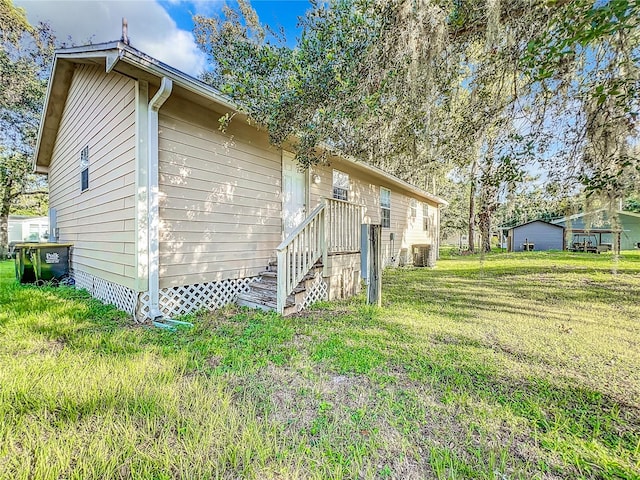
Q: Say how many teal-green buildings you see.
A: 1